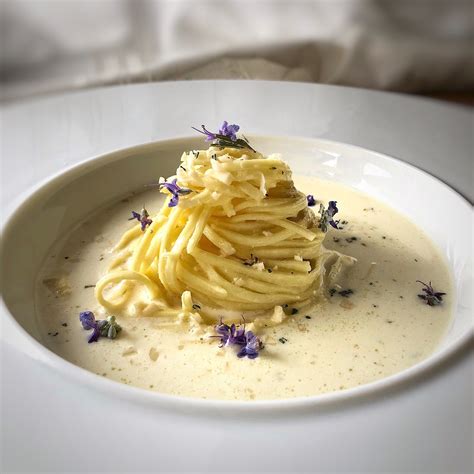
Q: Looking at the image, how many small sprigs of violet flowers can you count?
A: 7